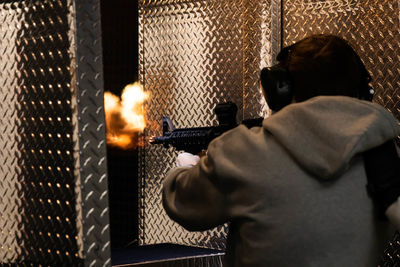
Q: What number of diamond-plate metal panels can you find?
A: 3